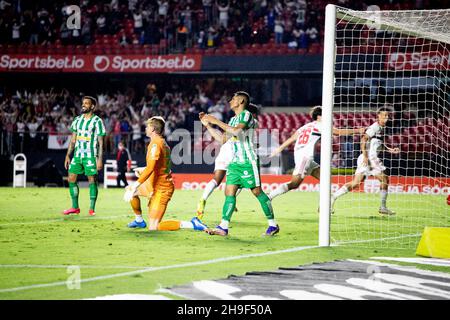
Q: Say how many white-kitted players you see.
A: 3